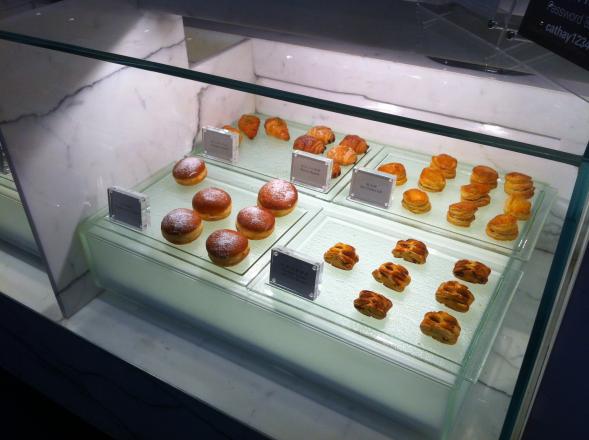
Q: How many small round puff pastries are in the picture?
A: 10